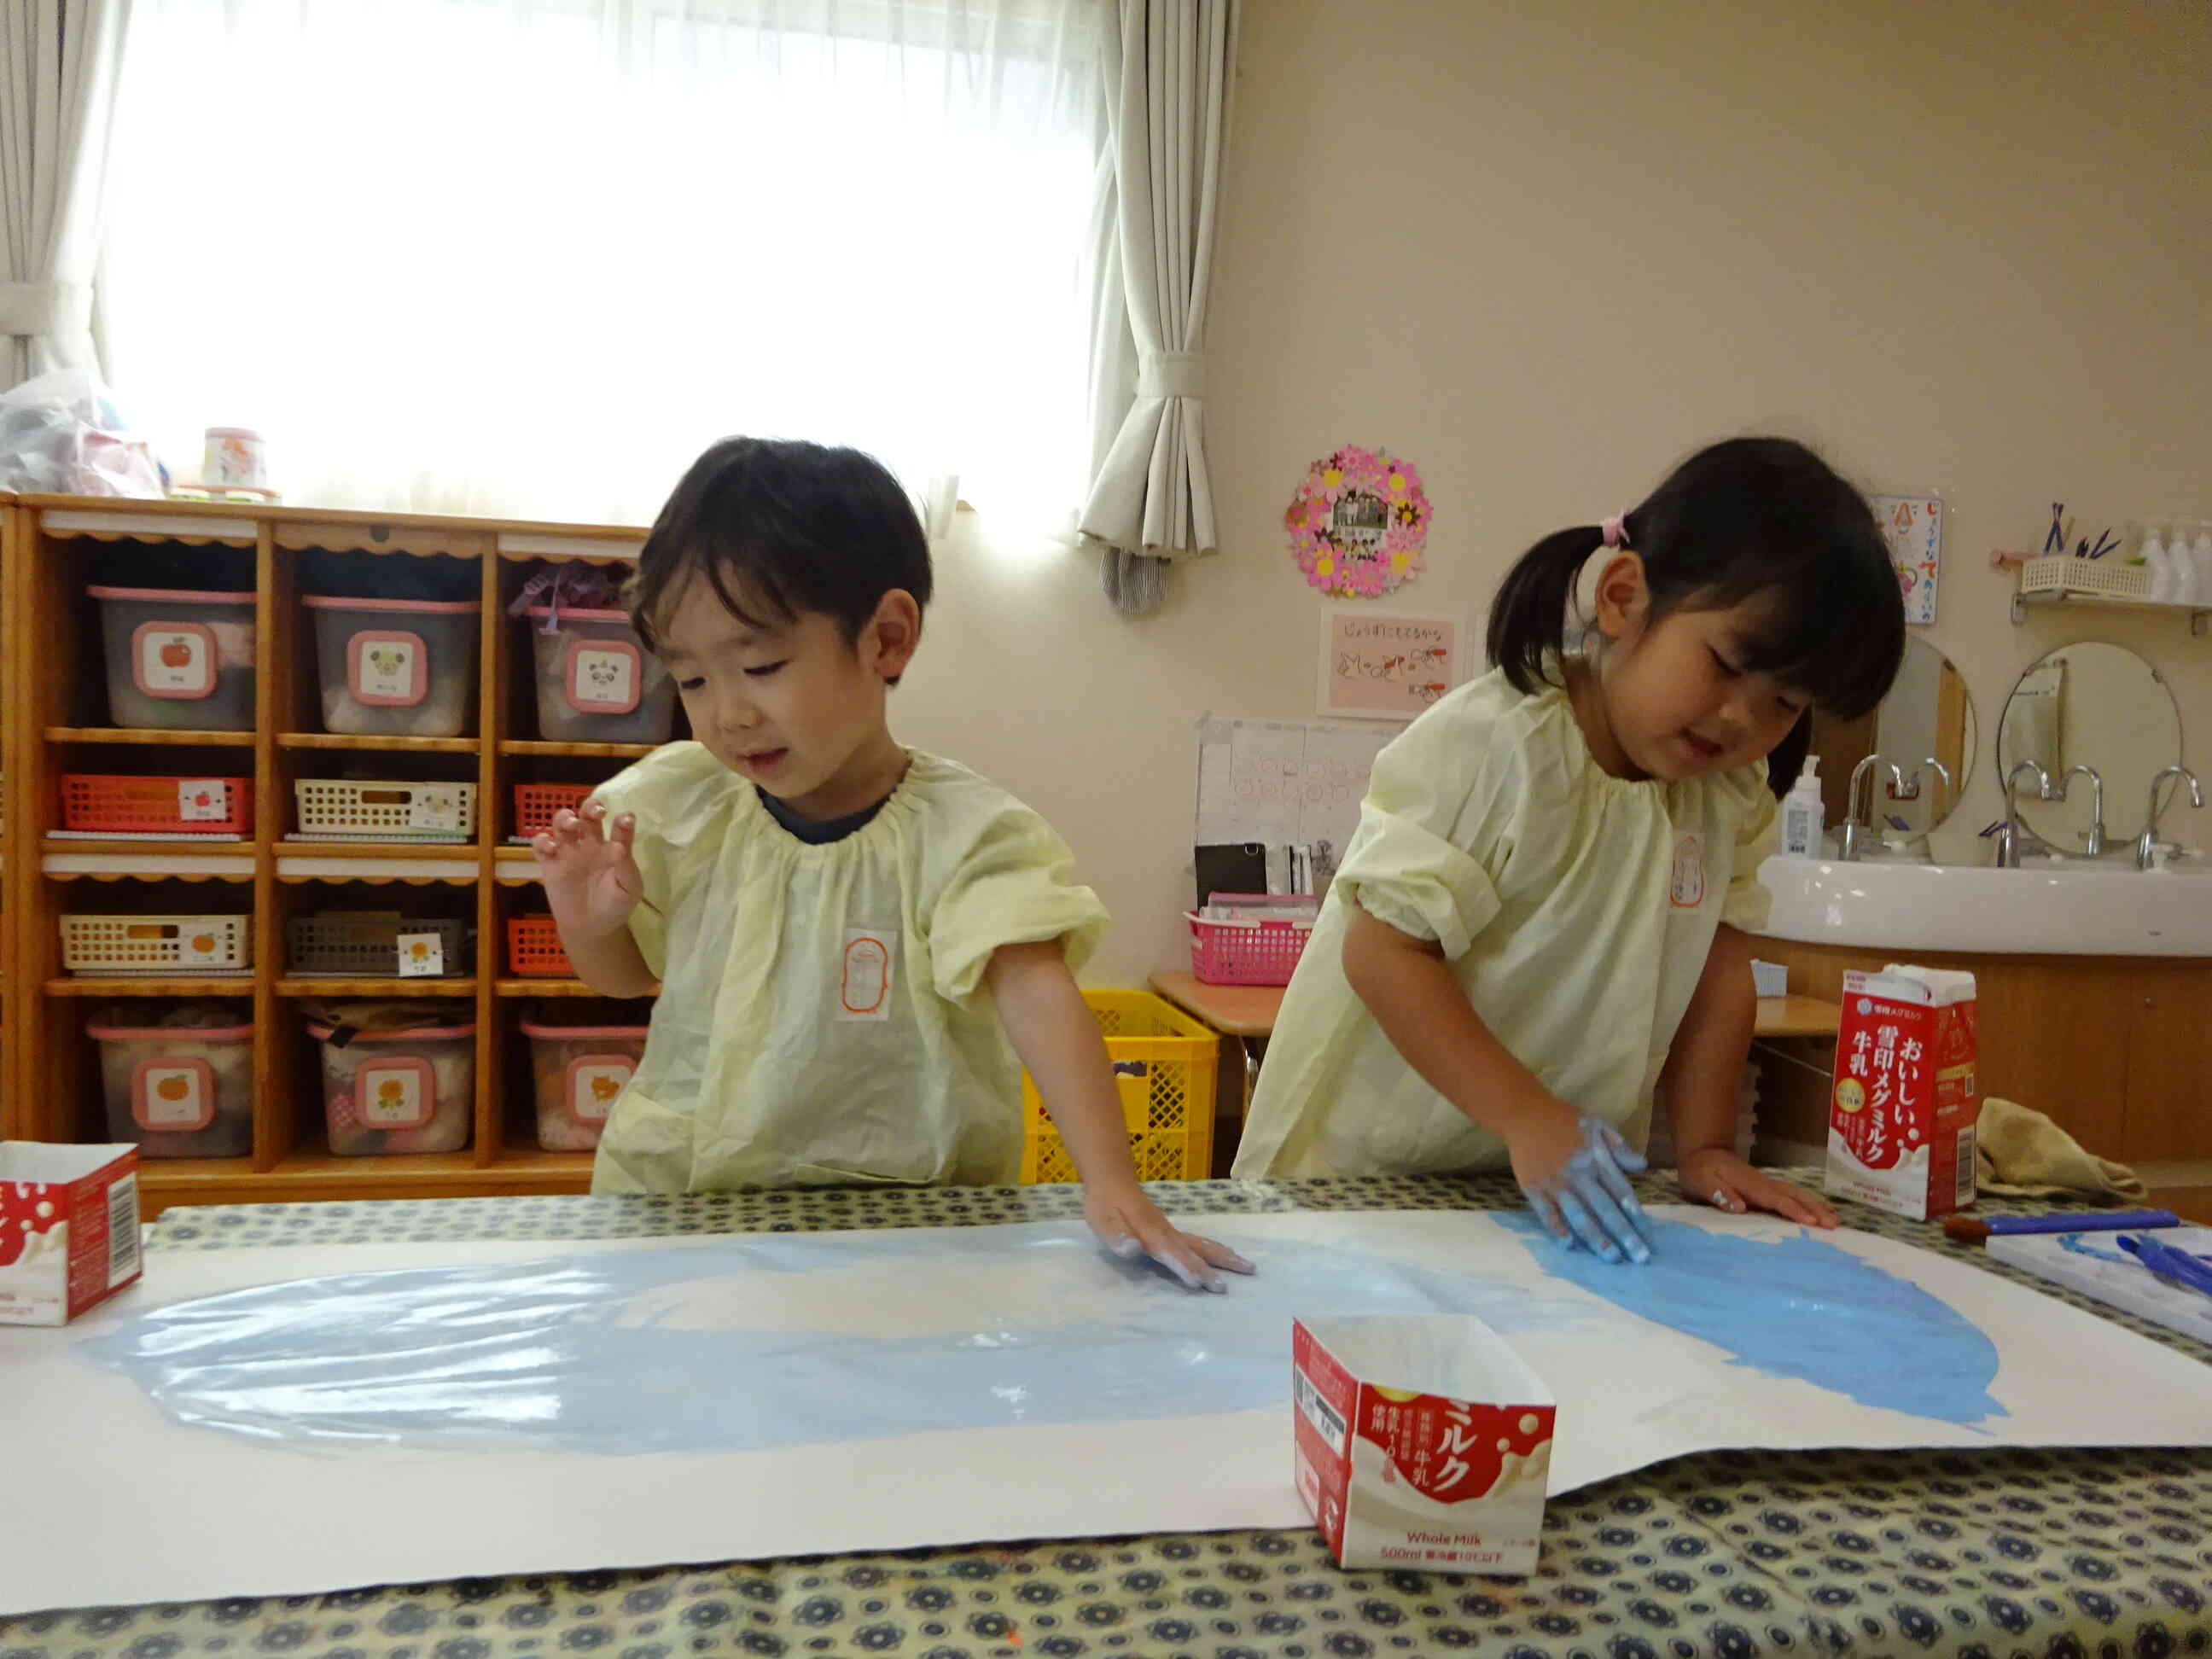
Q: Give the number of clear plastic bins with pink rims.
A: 6